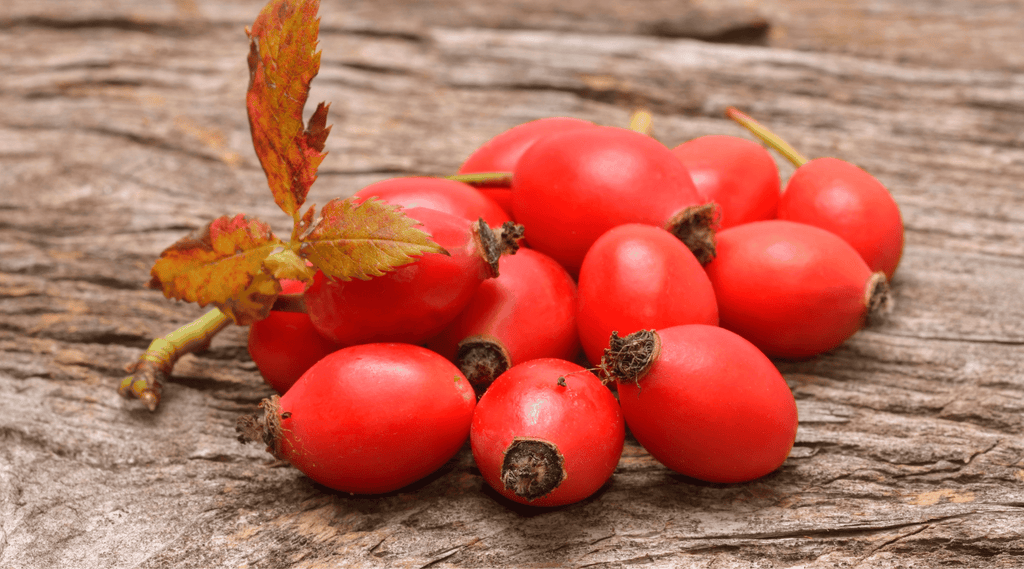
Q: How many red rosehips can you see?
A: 13